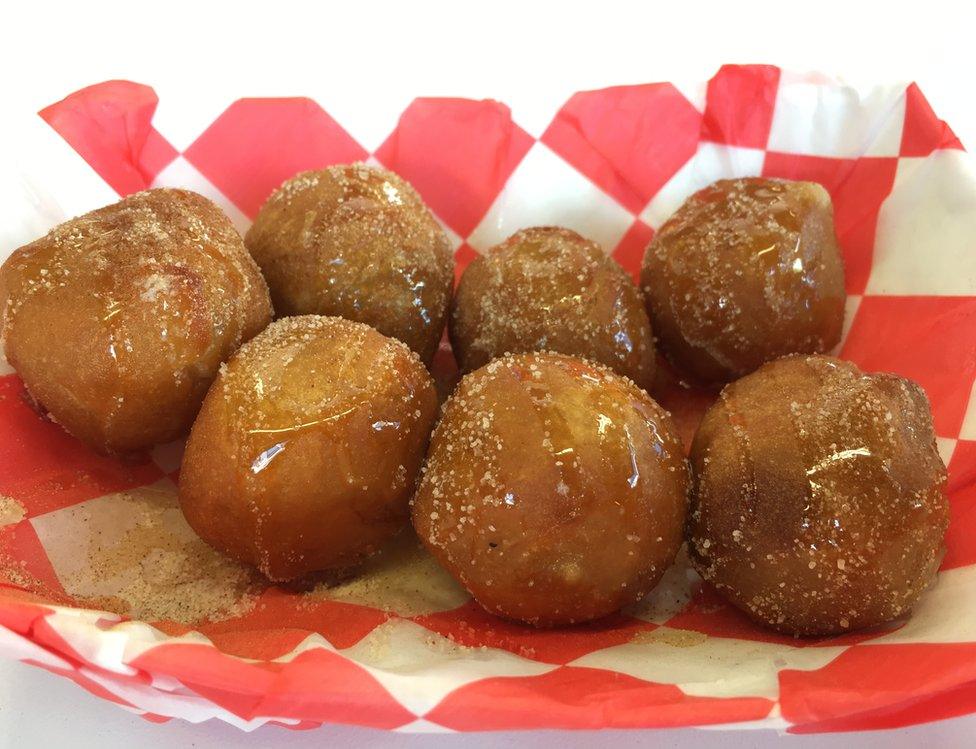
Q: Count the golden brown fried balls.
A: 7